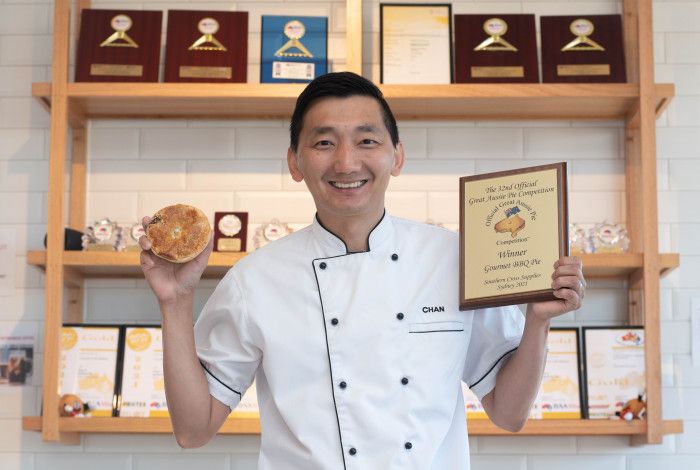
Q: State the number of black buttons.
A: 8